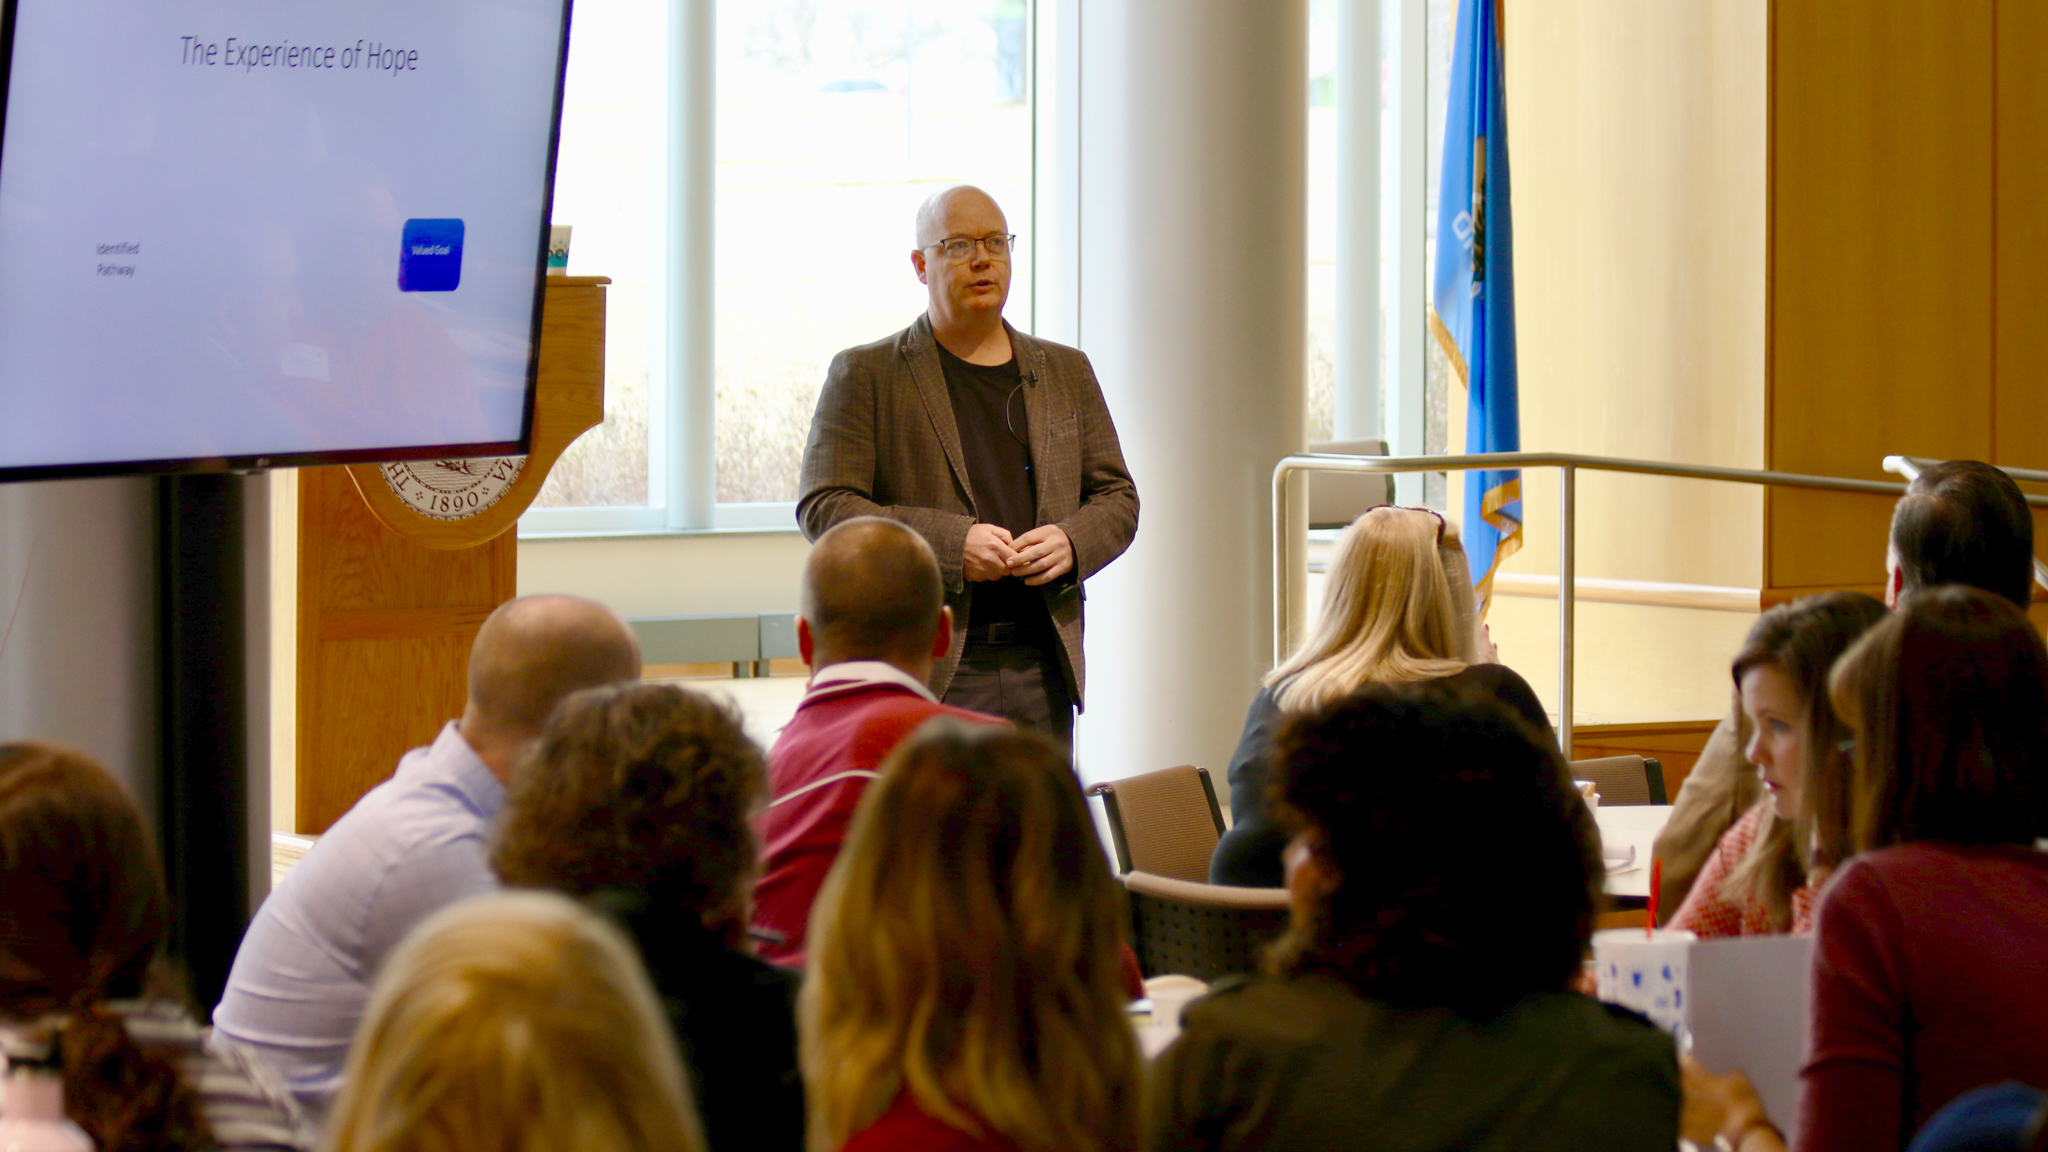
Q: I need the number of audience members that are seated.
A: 11